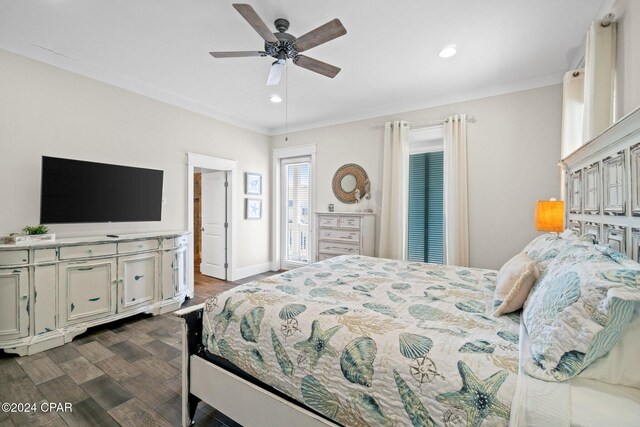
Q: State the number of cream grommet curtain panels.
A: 4